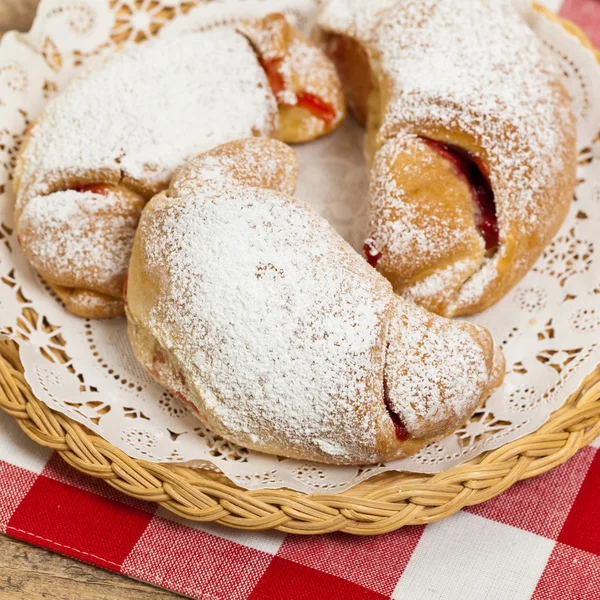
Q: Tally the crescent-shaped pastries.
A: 3